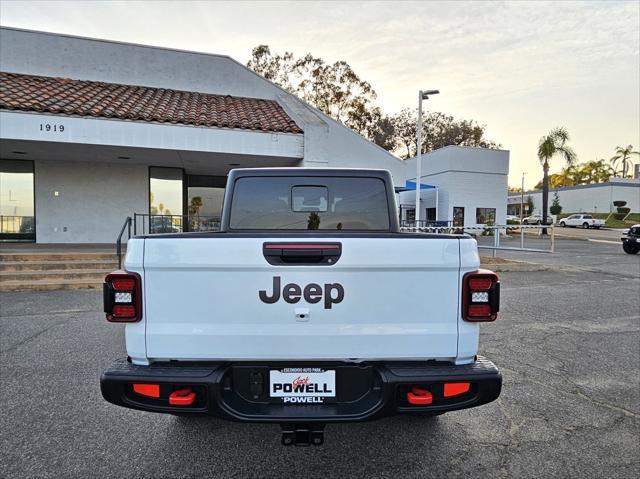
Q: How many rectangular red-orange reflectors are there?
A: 2